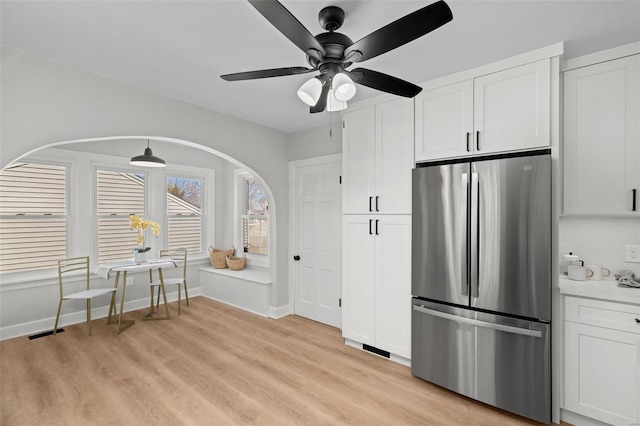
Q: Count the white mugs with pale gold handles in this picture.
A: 2